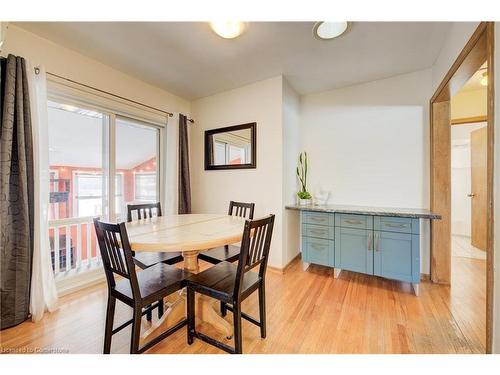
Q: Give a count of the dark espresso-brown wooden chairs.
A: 4